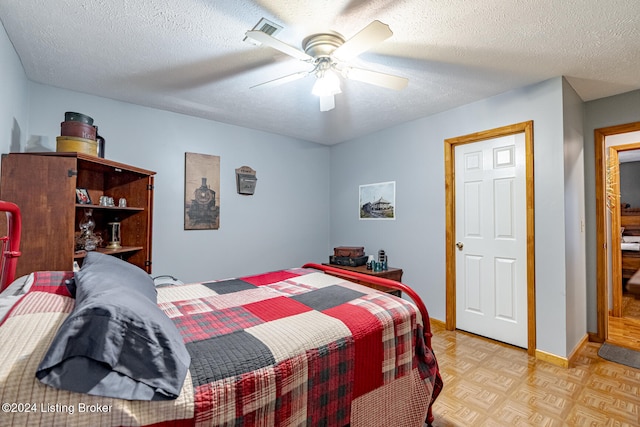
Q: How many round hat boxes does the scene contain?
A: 3